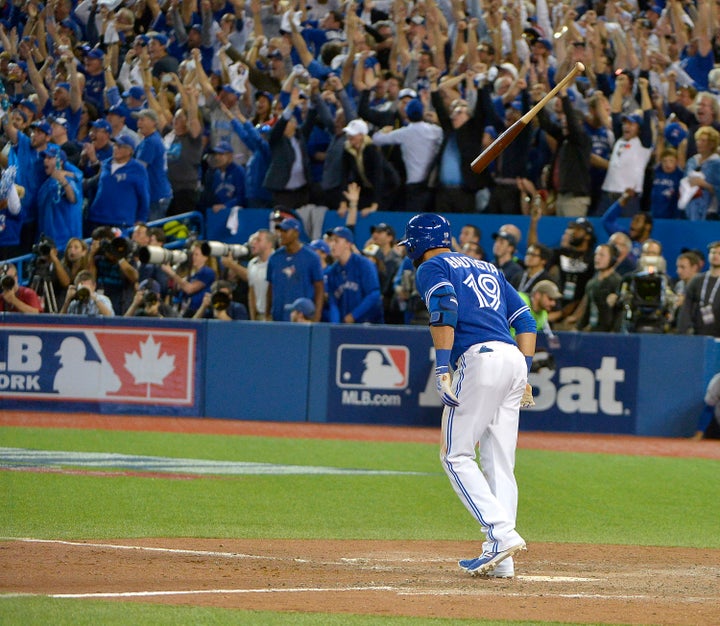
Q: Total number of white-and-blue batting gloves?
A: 2